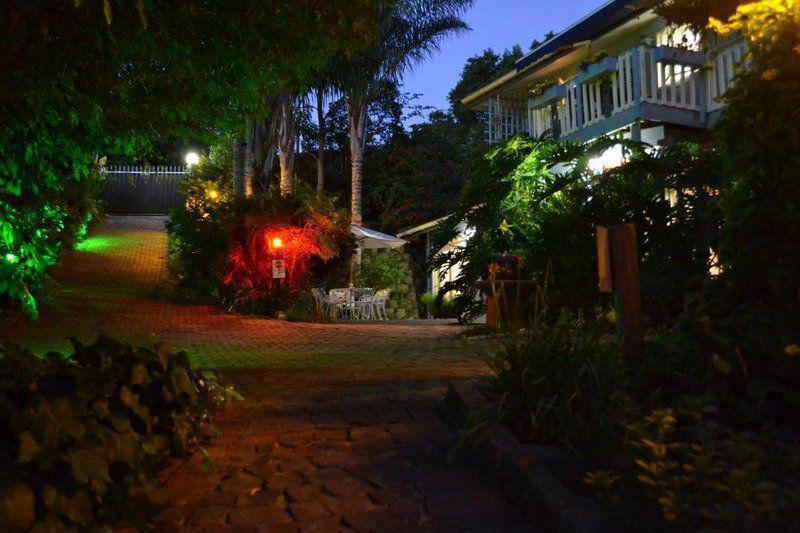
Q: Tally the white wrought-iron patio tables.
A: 1